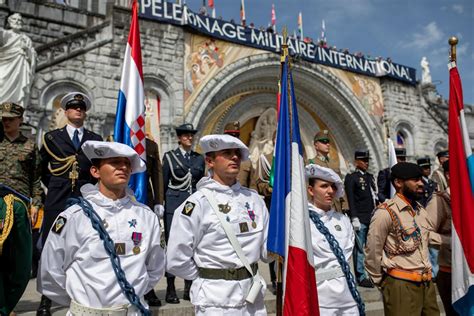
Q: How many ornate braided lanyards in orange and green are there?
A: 1